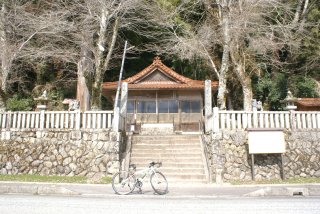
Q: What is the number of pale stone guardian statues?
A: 2